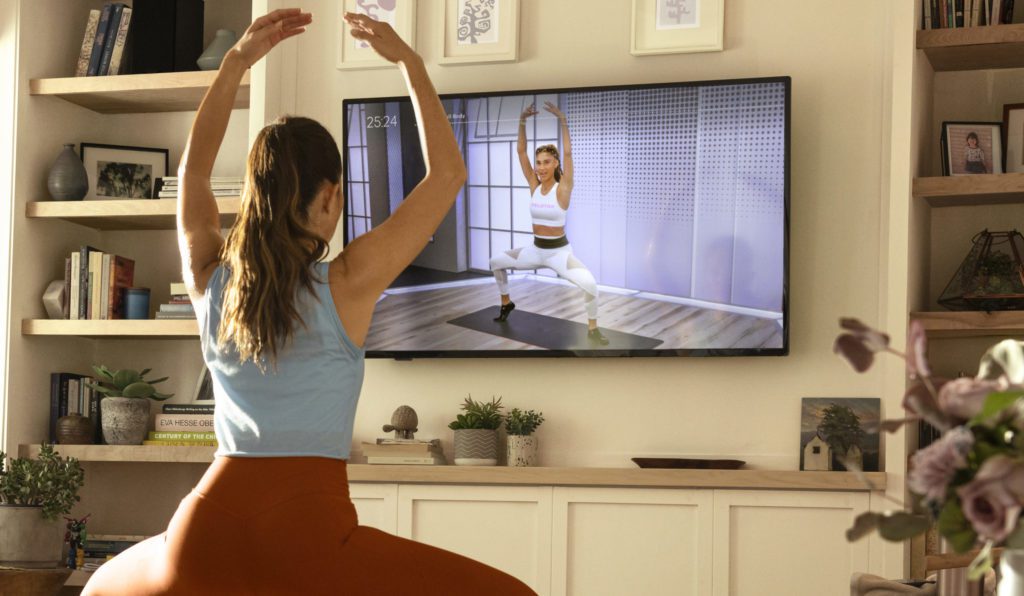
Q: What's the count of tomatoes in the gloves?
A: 0